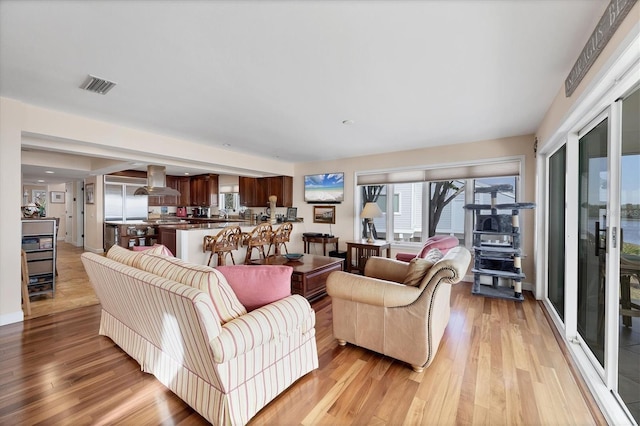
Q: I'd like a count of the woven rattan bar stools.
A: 3